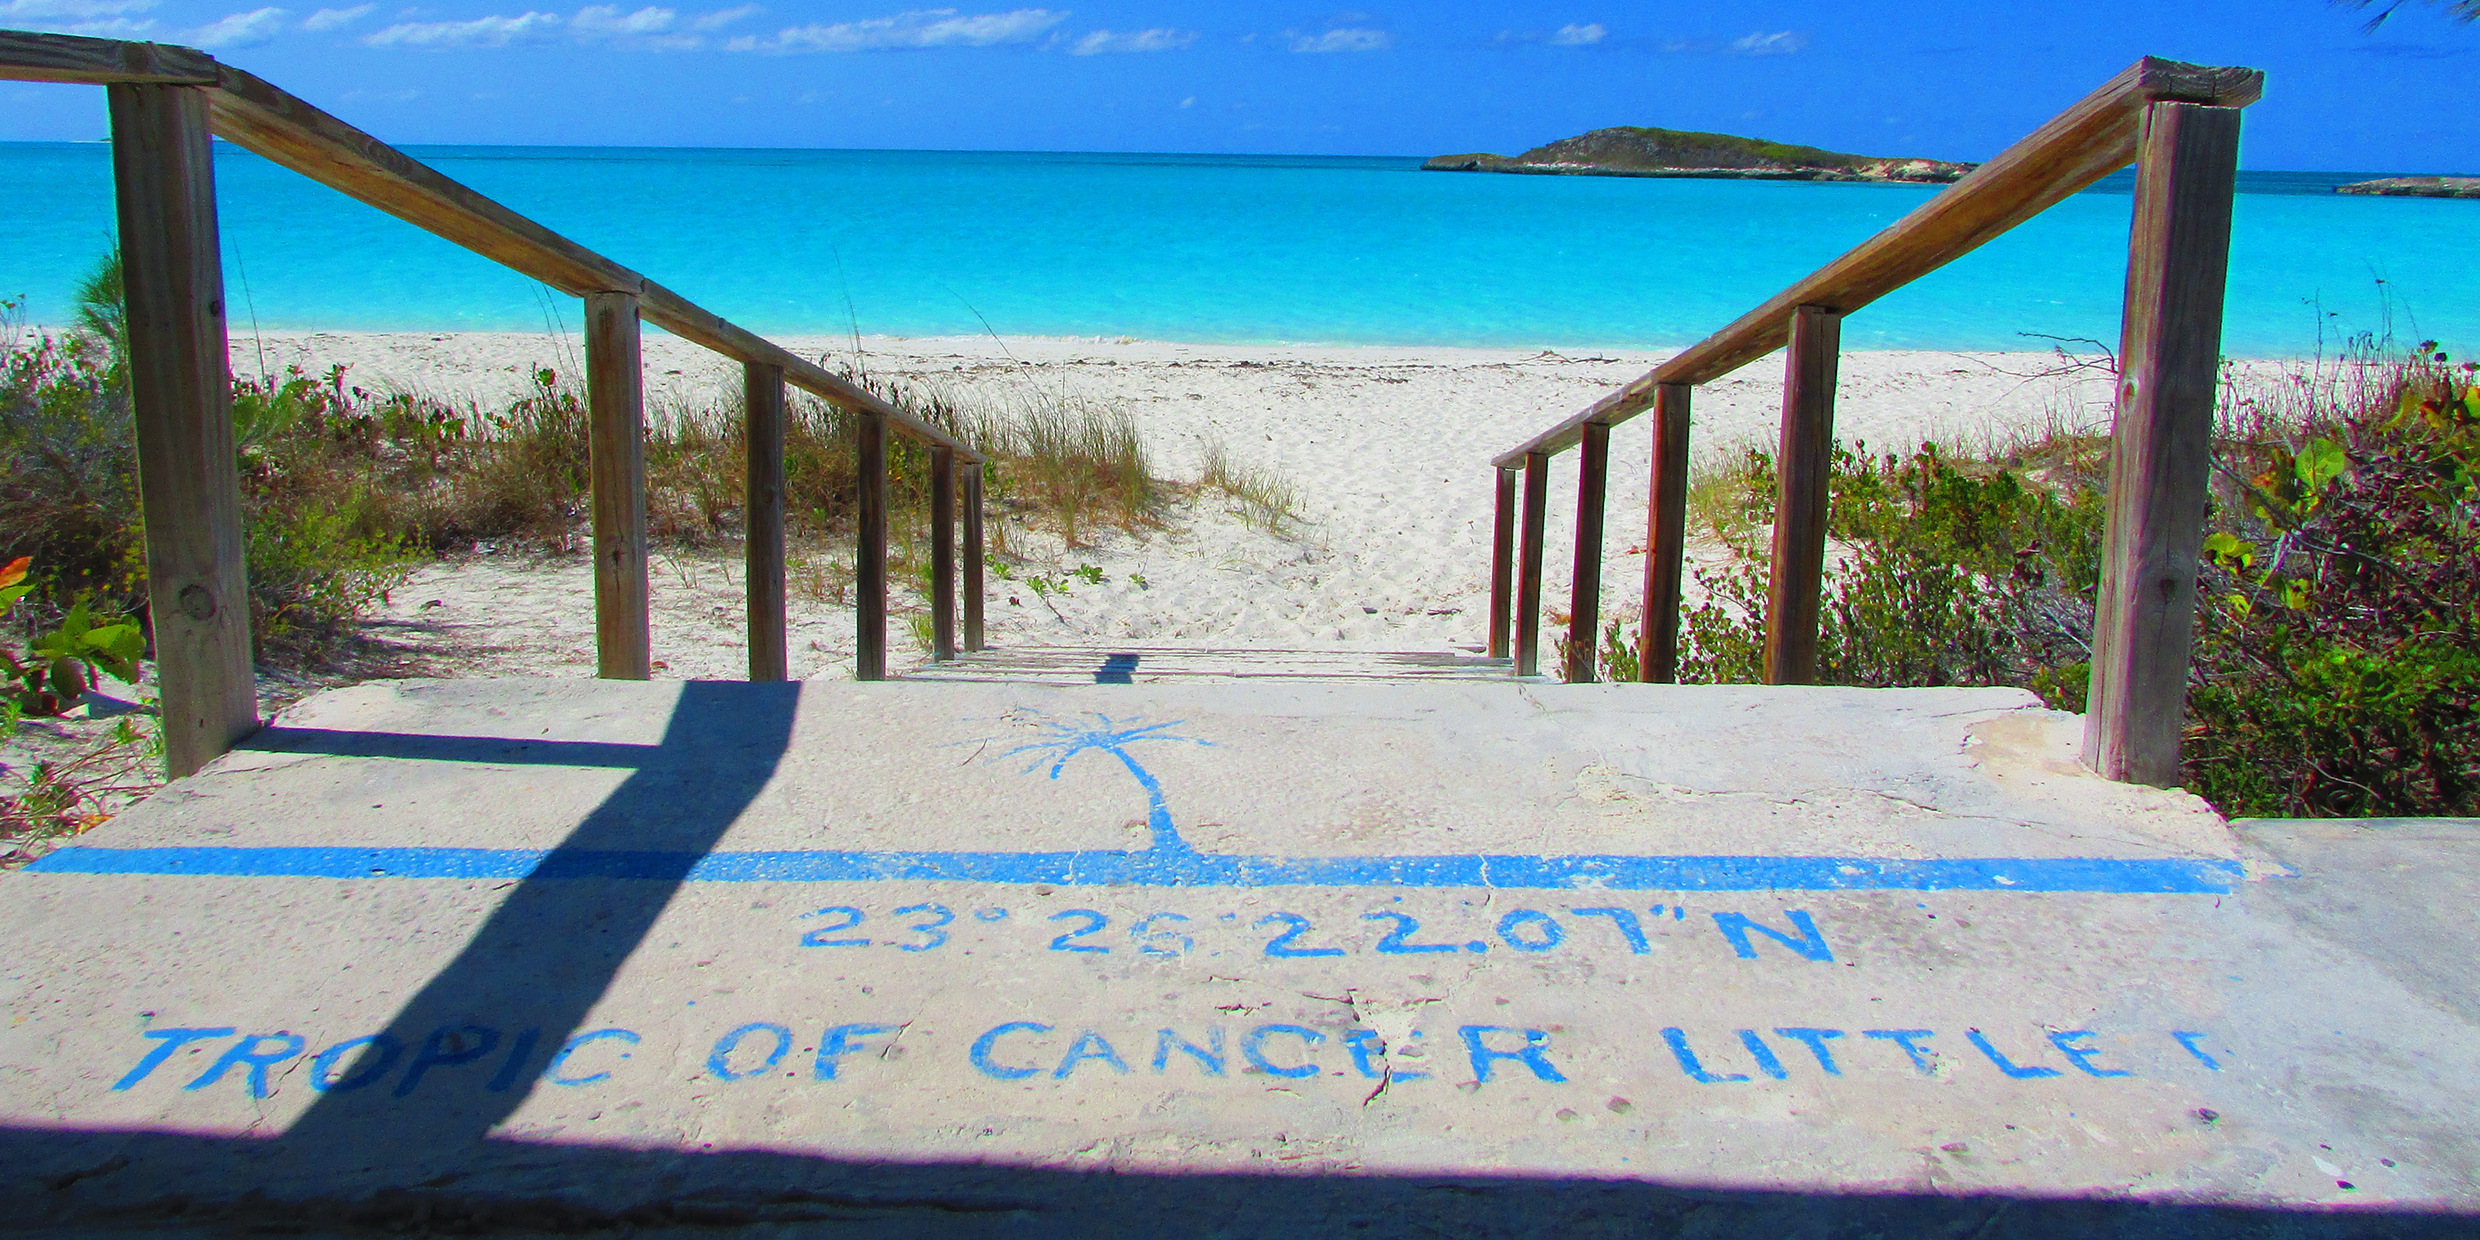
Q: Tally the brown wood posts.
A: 12